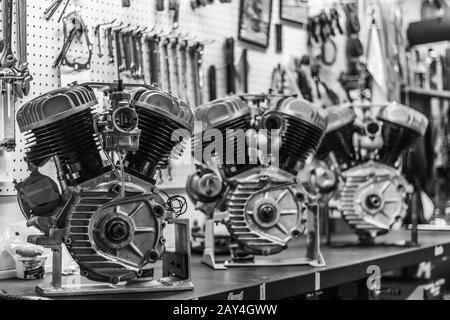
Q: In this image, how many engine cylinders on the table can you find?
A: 6